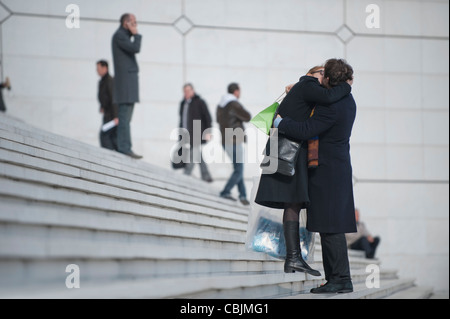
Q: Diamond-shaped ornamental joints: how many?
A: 3